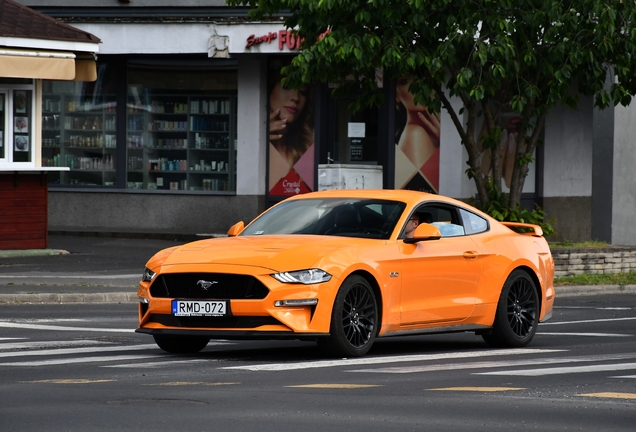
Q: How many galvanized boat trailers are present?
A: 0